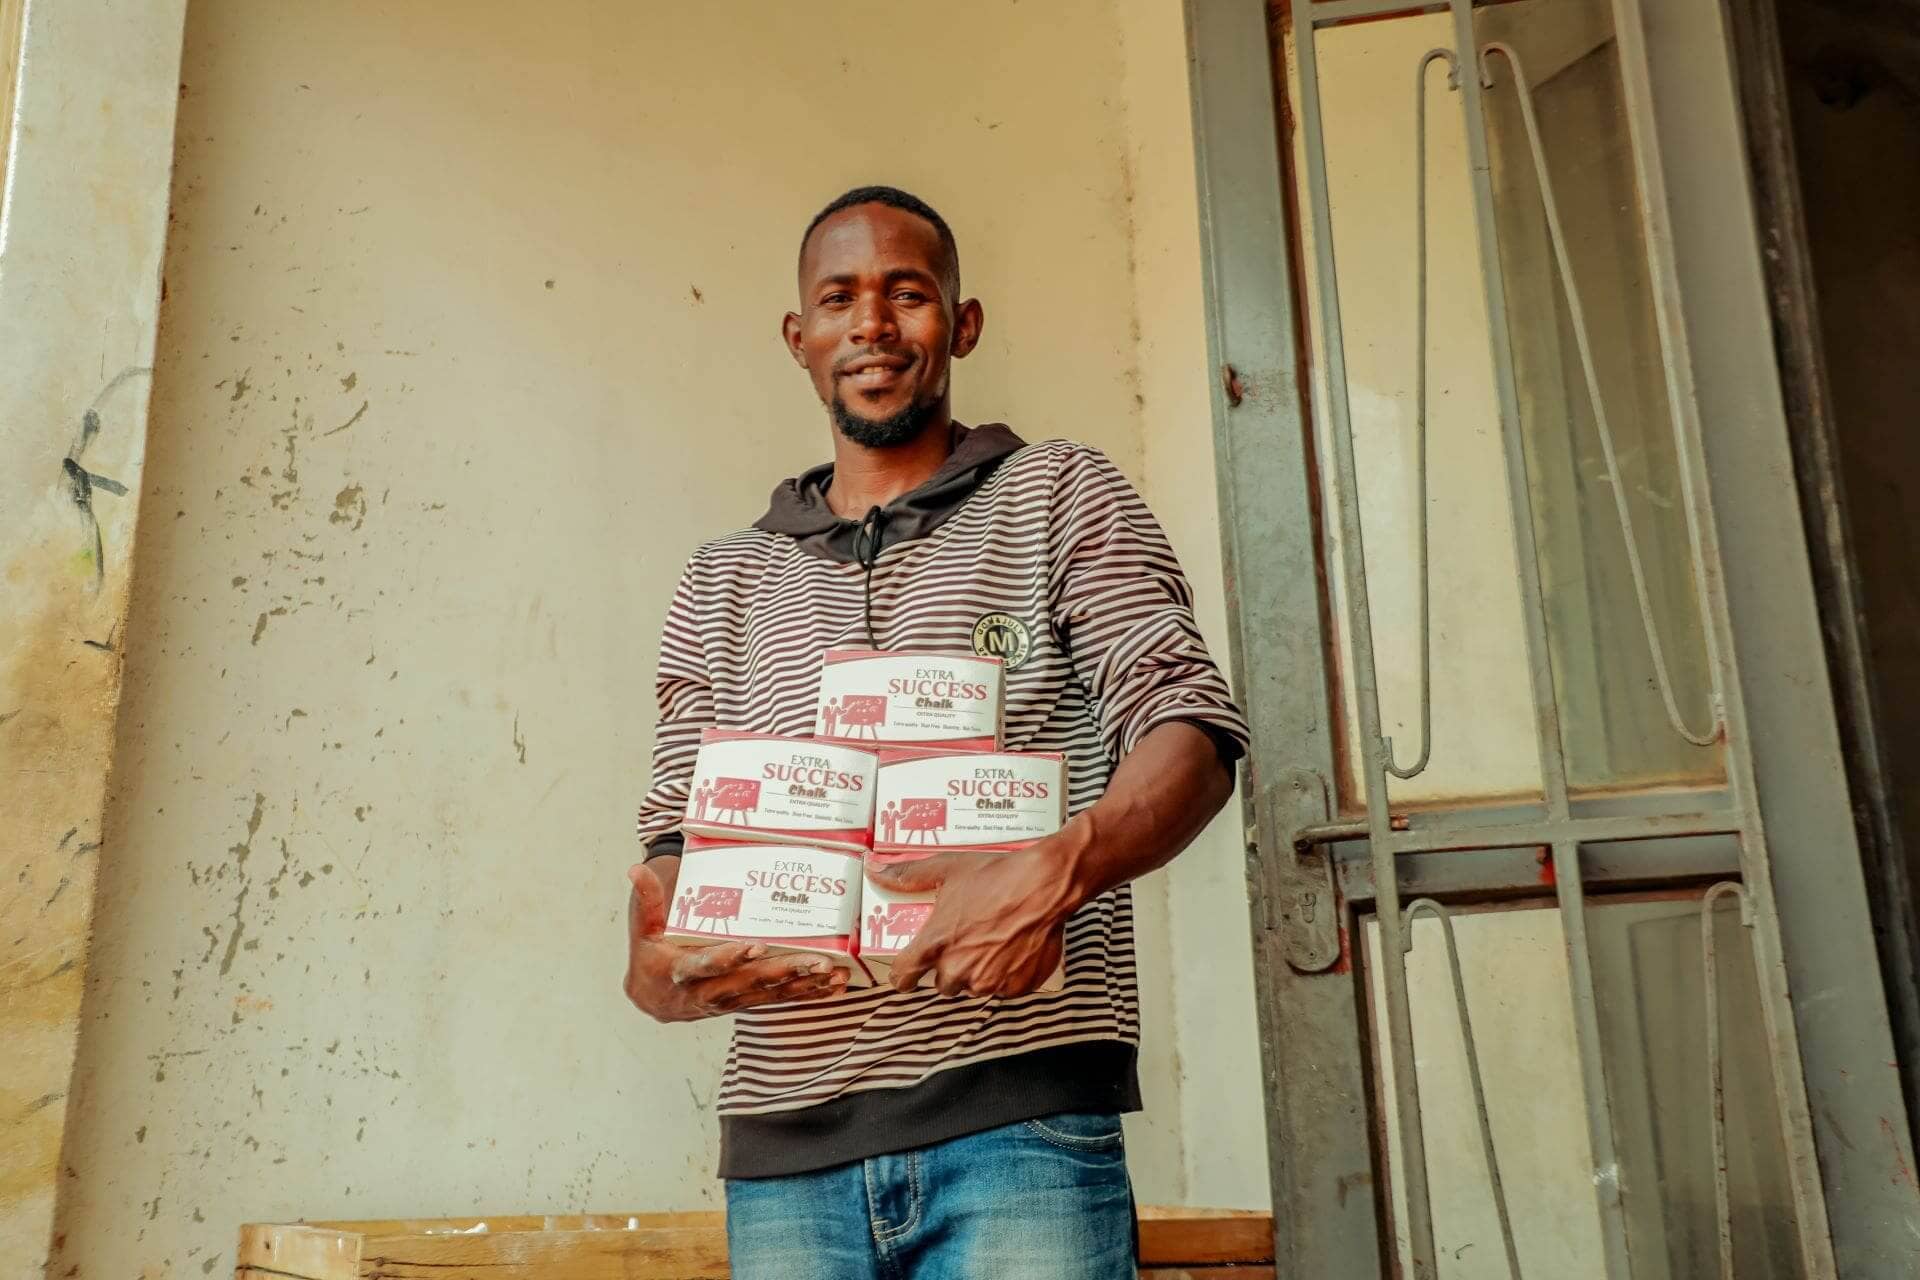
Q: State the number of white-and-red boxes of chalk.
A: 5